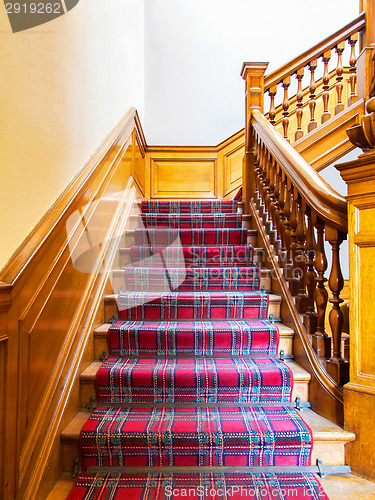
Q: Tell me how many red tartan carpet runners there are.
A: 1